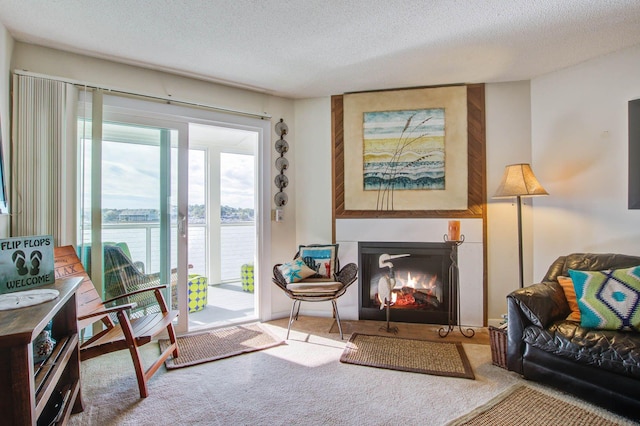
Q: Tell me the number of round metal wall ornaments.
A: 5